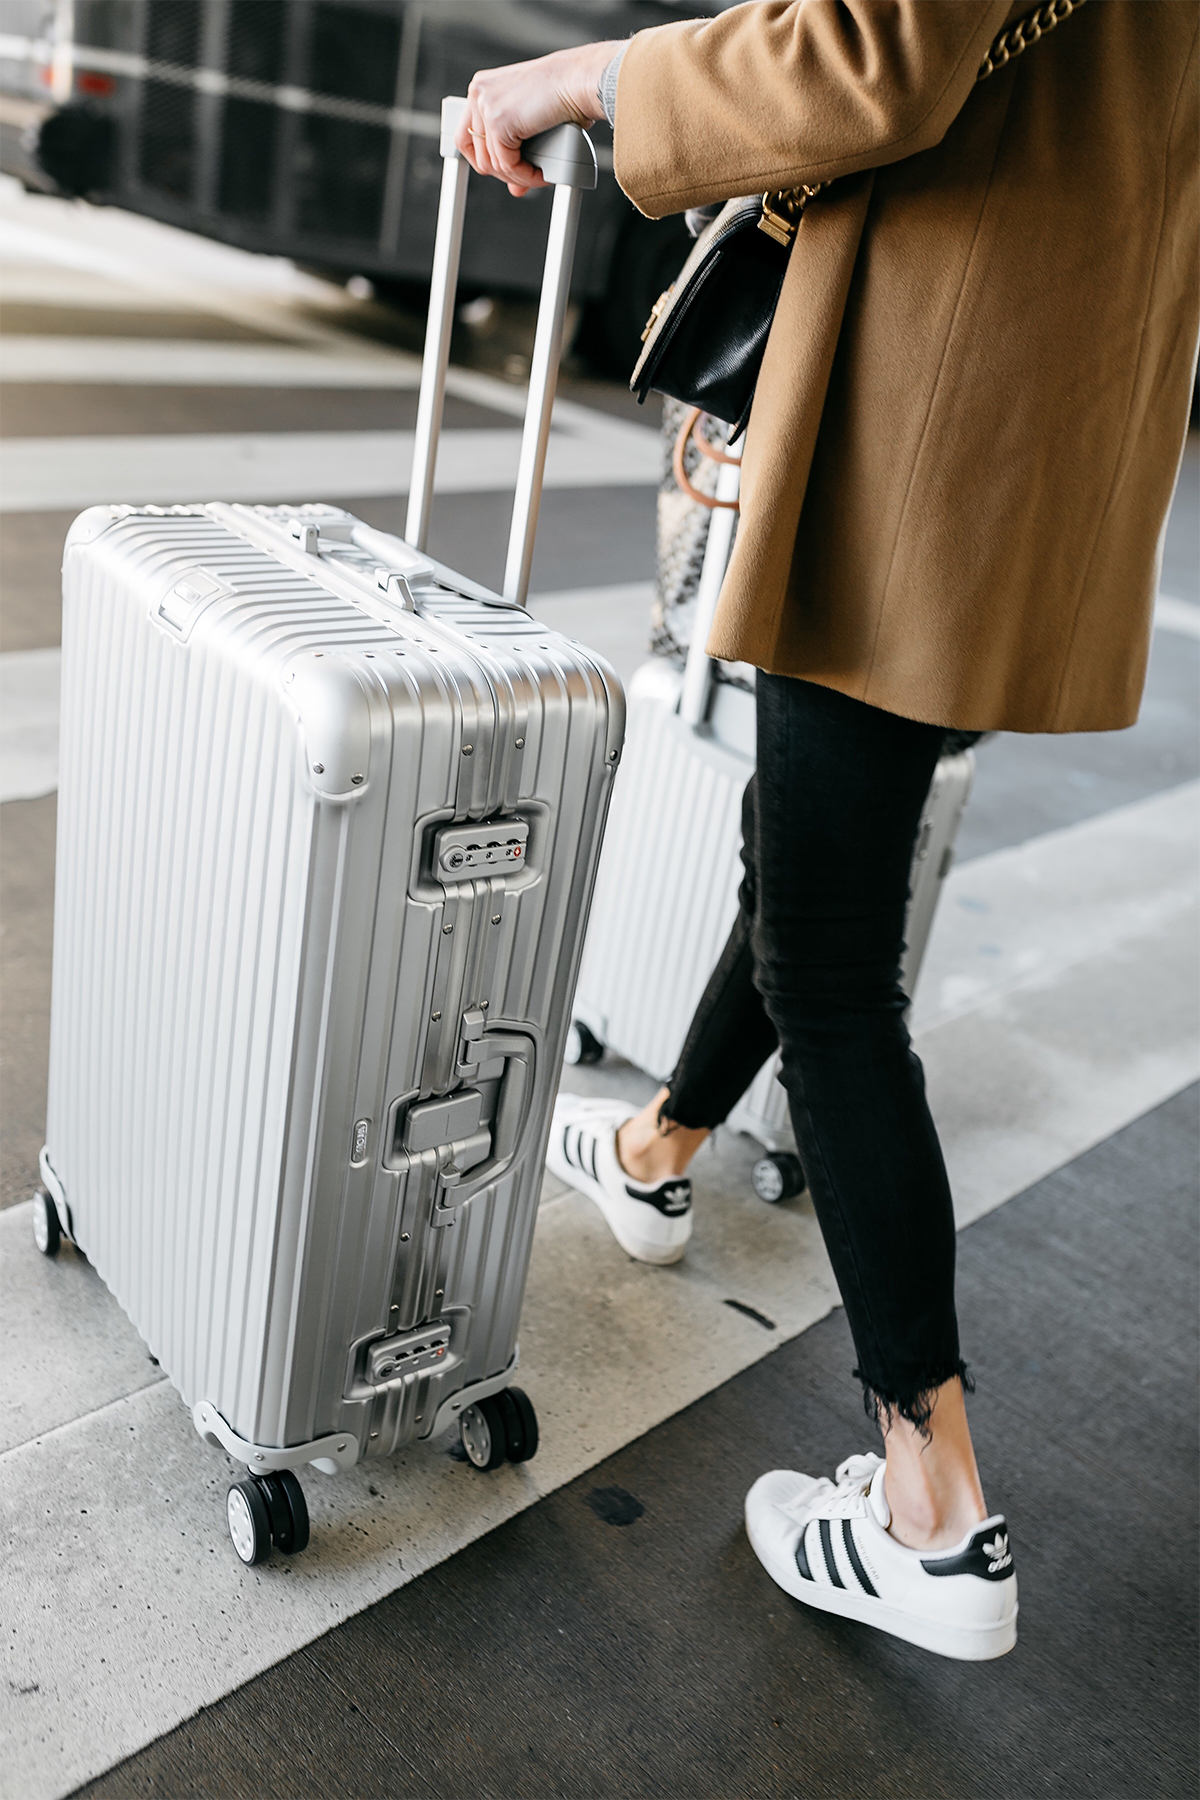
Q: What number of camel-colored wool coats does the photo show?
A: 1